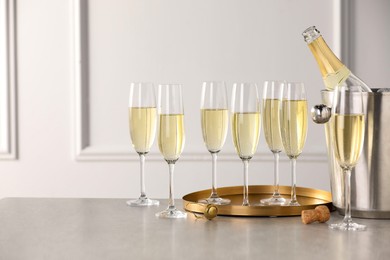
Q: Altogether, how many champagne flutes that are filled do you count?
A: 7